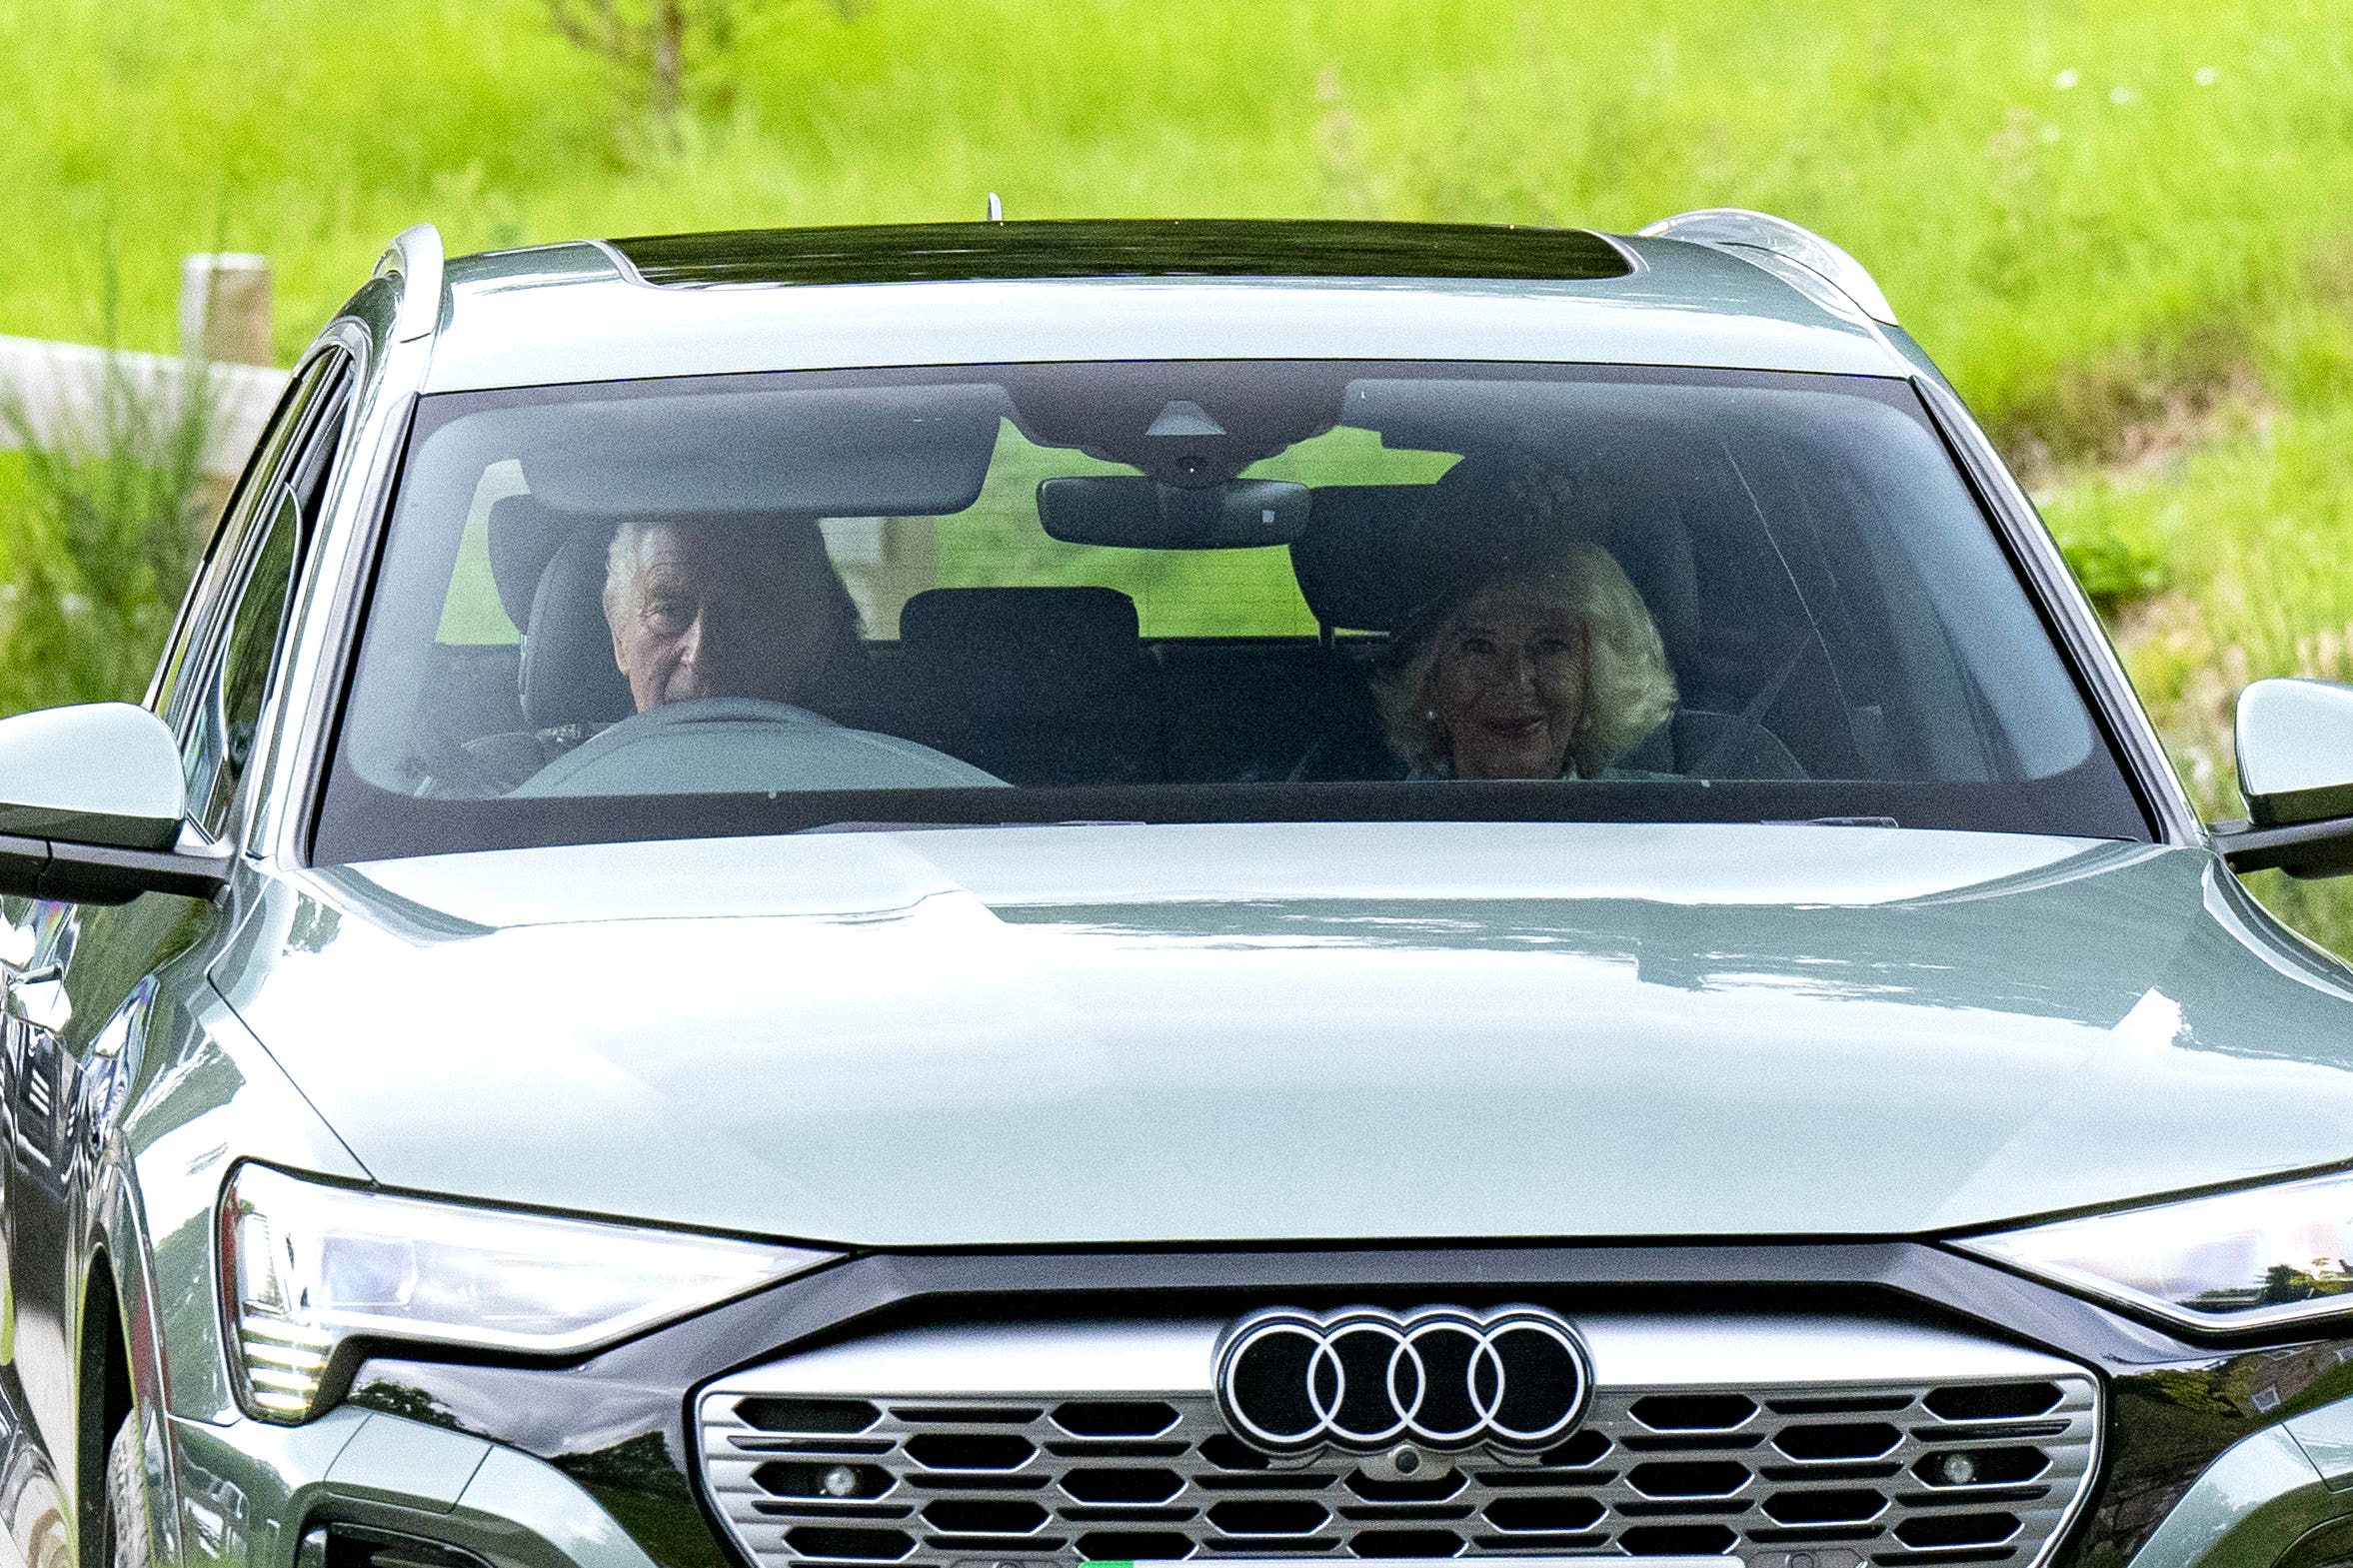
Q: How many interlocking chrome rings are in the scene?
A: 4